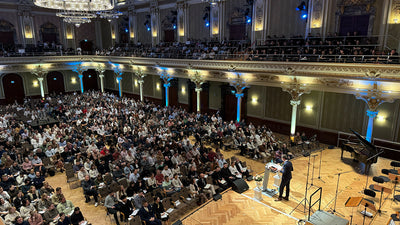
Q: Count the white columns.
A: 5